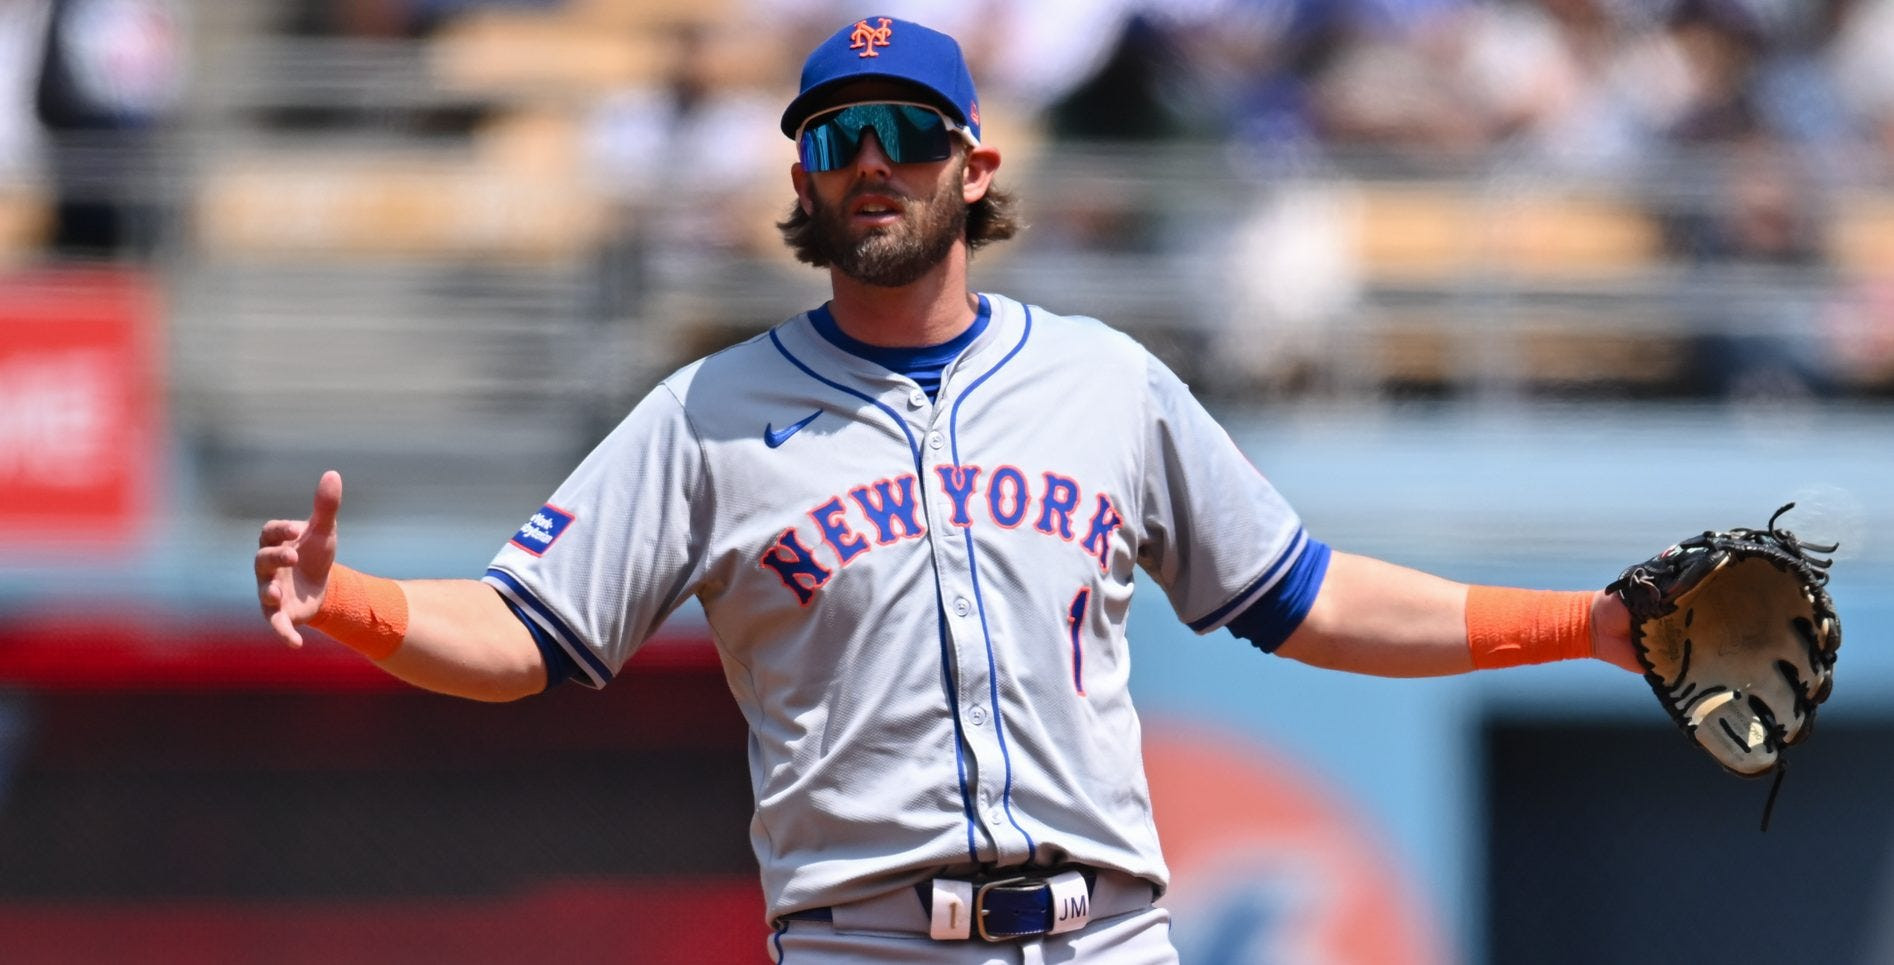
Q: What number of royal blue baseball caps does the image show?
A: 1